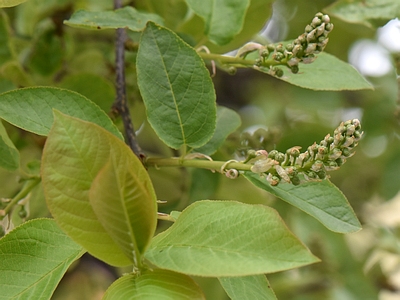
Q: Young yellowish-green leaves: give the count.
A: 2